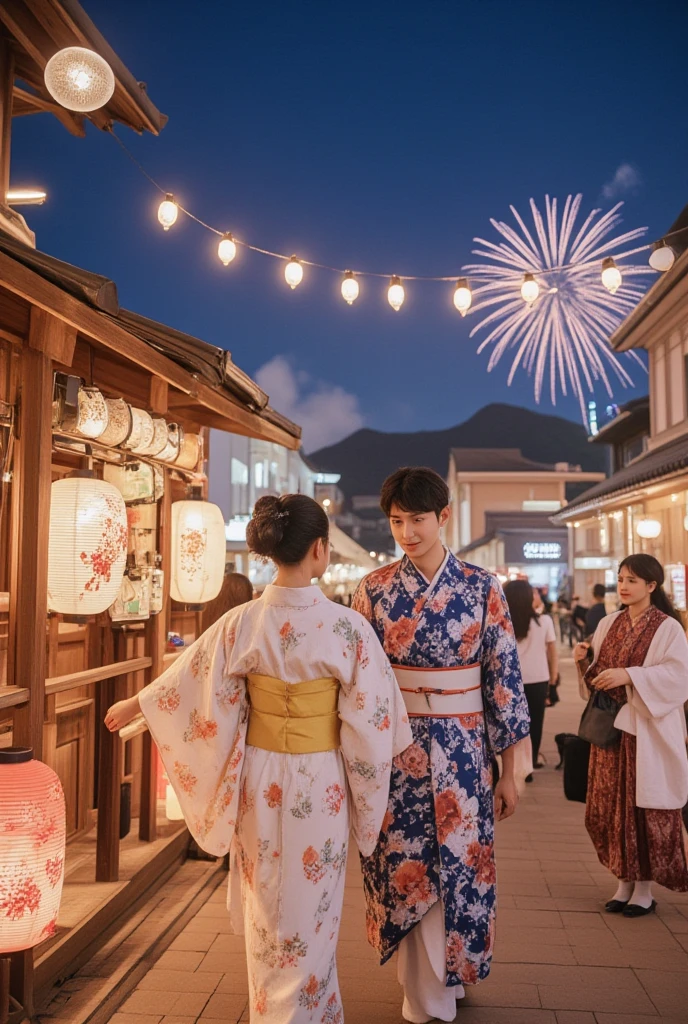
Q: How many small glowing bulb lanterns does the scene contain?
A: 9